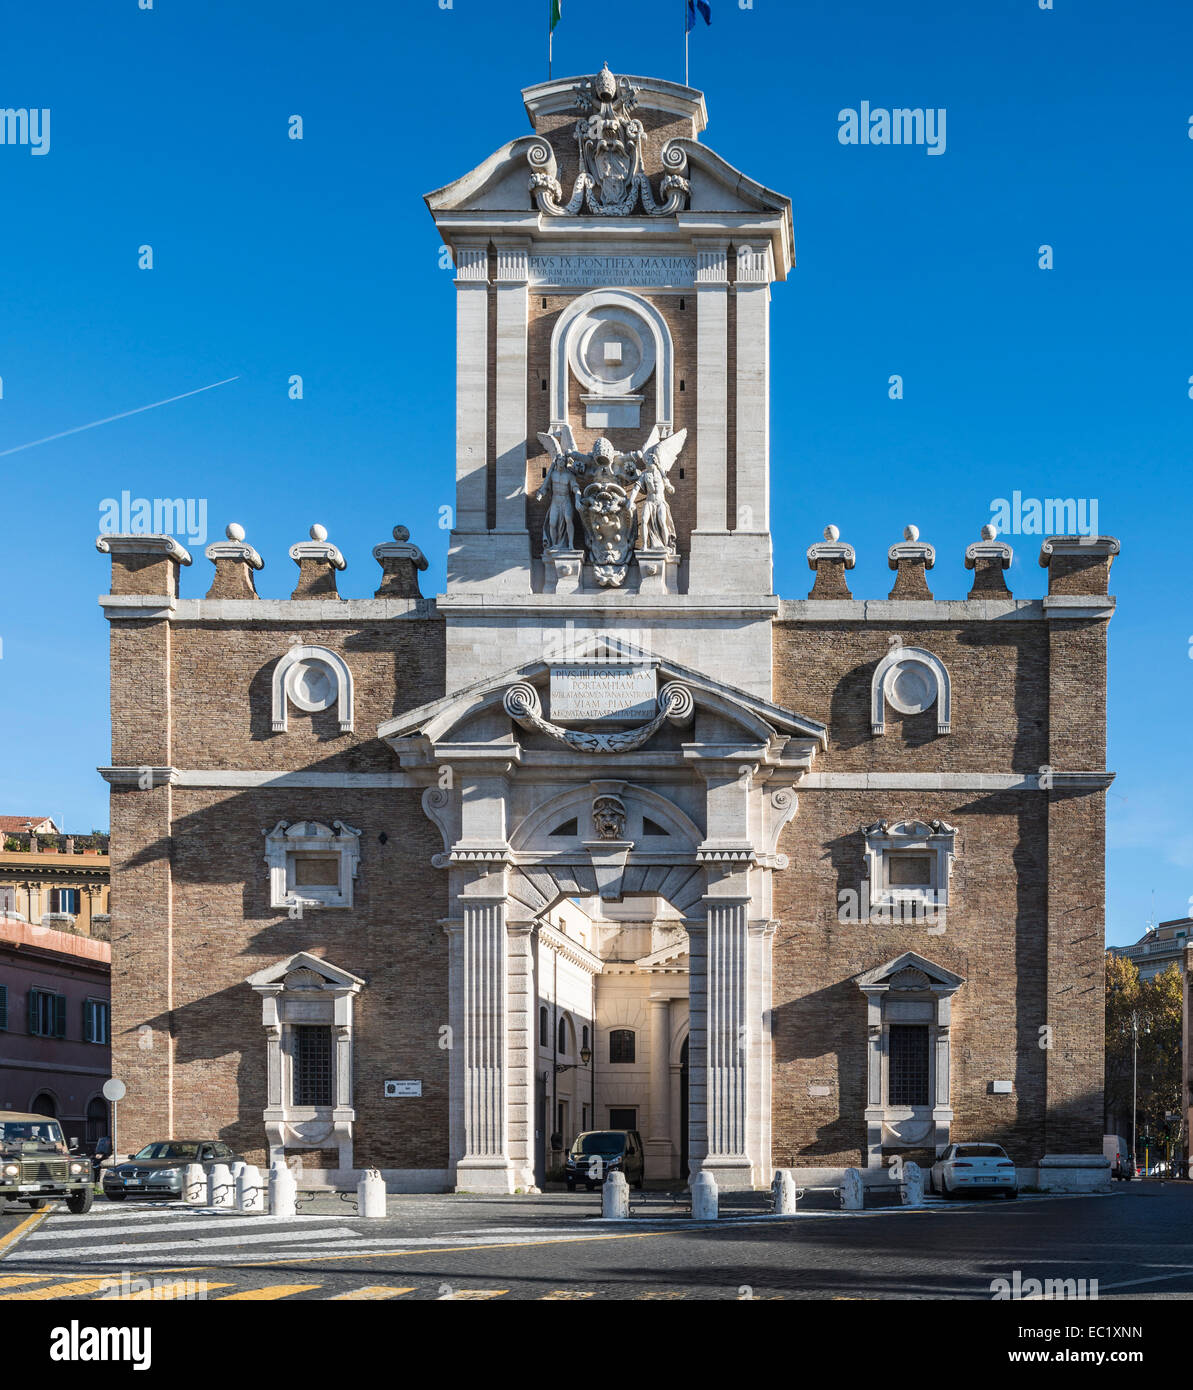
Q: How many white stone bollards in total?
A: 12